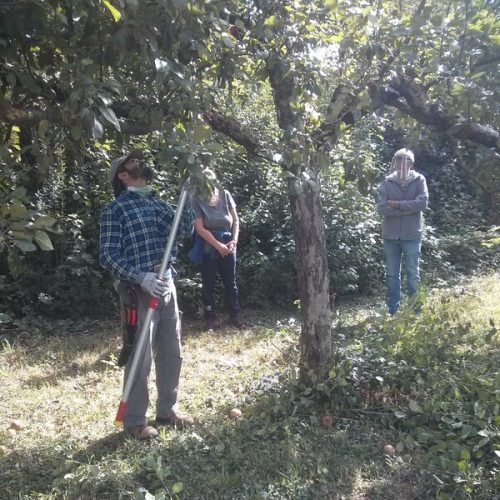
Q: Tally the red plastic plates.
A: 0